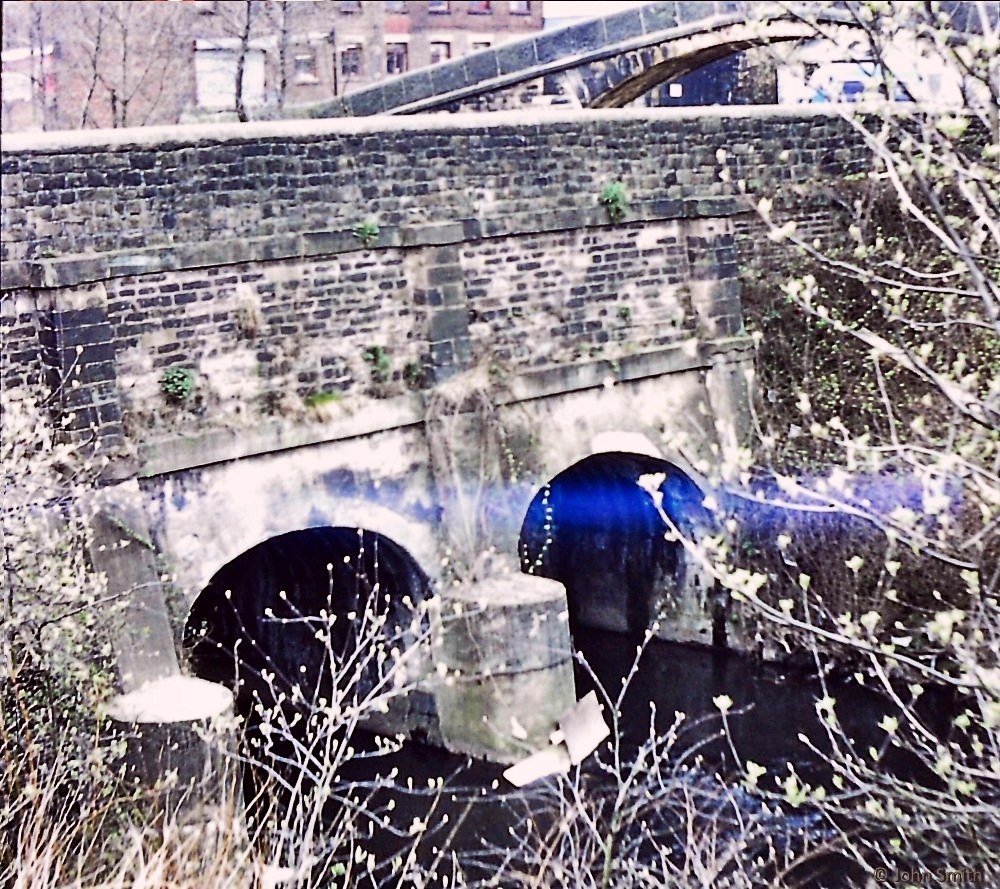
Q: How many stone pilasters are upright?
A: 3